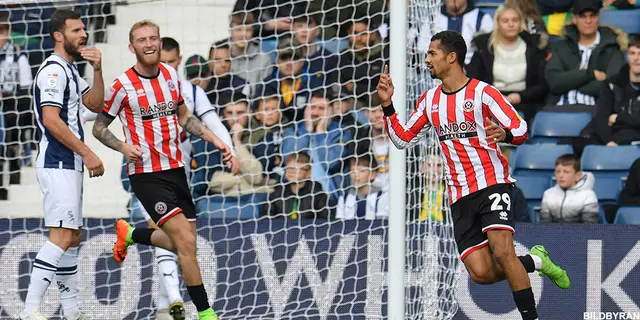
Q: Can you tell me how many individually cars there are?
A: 0